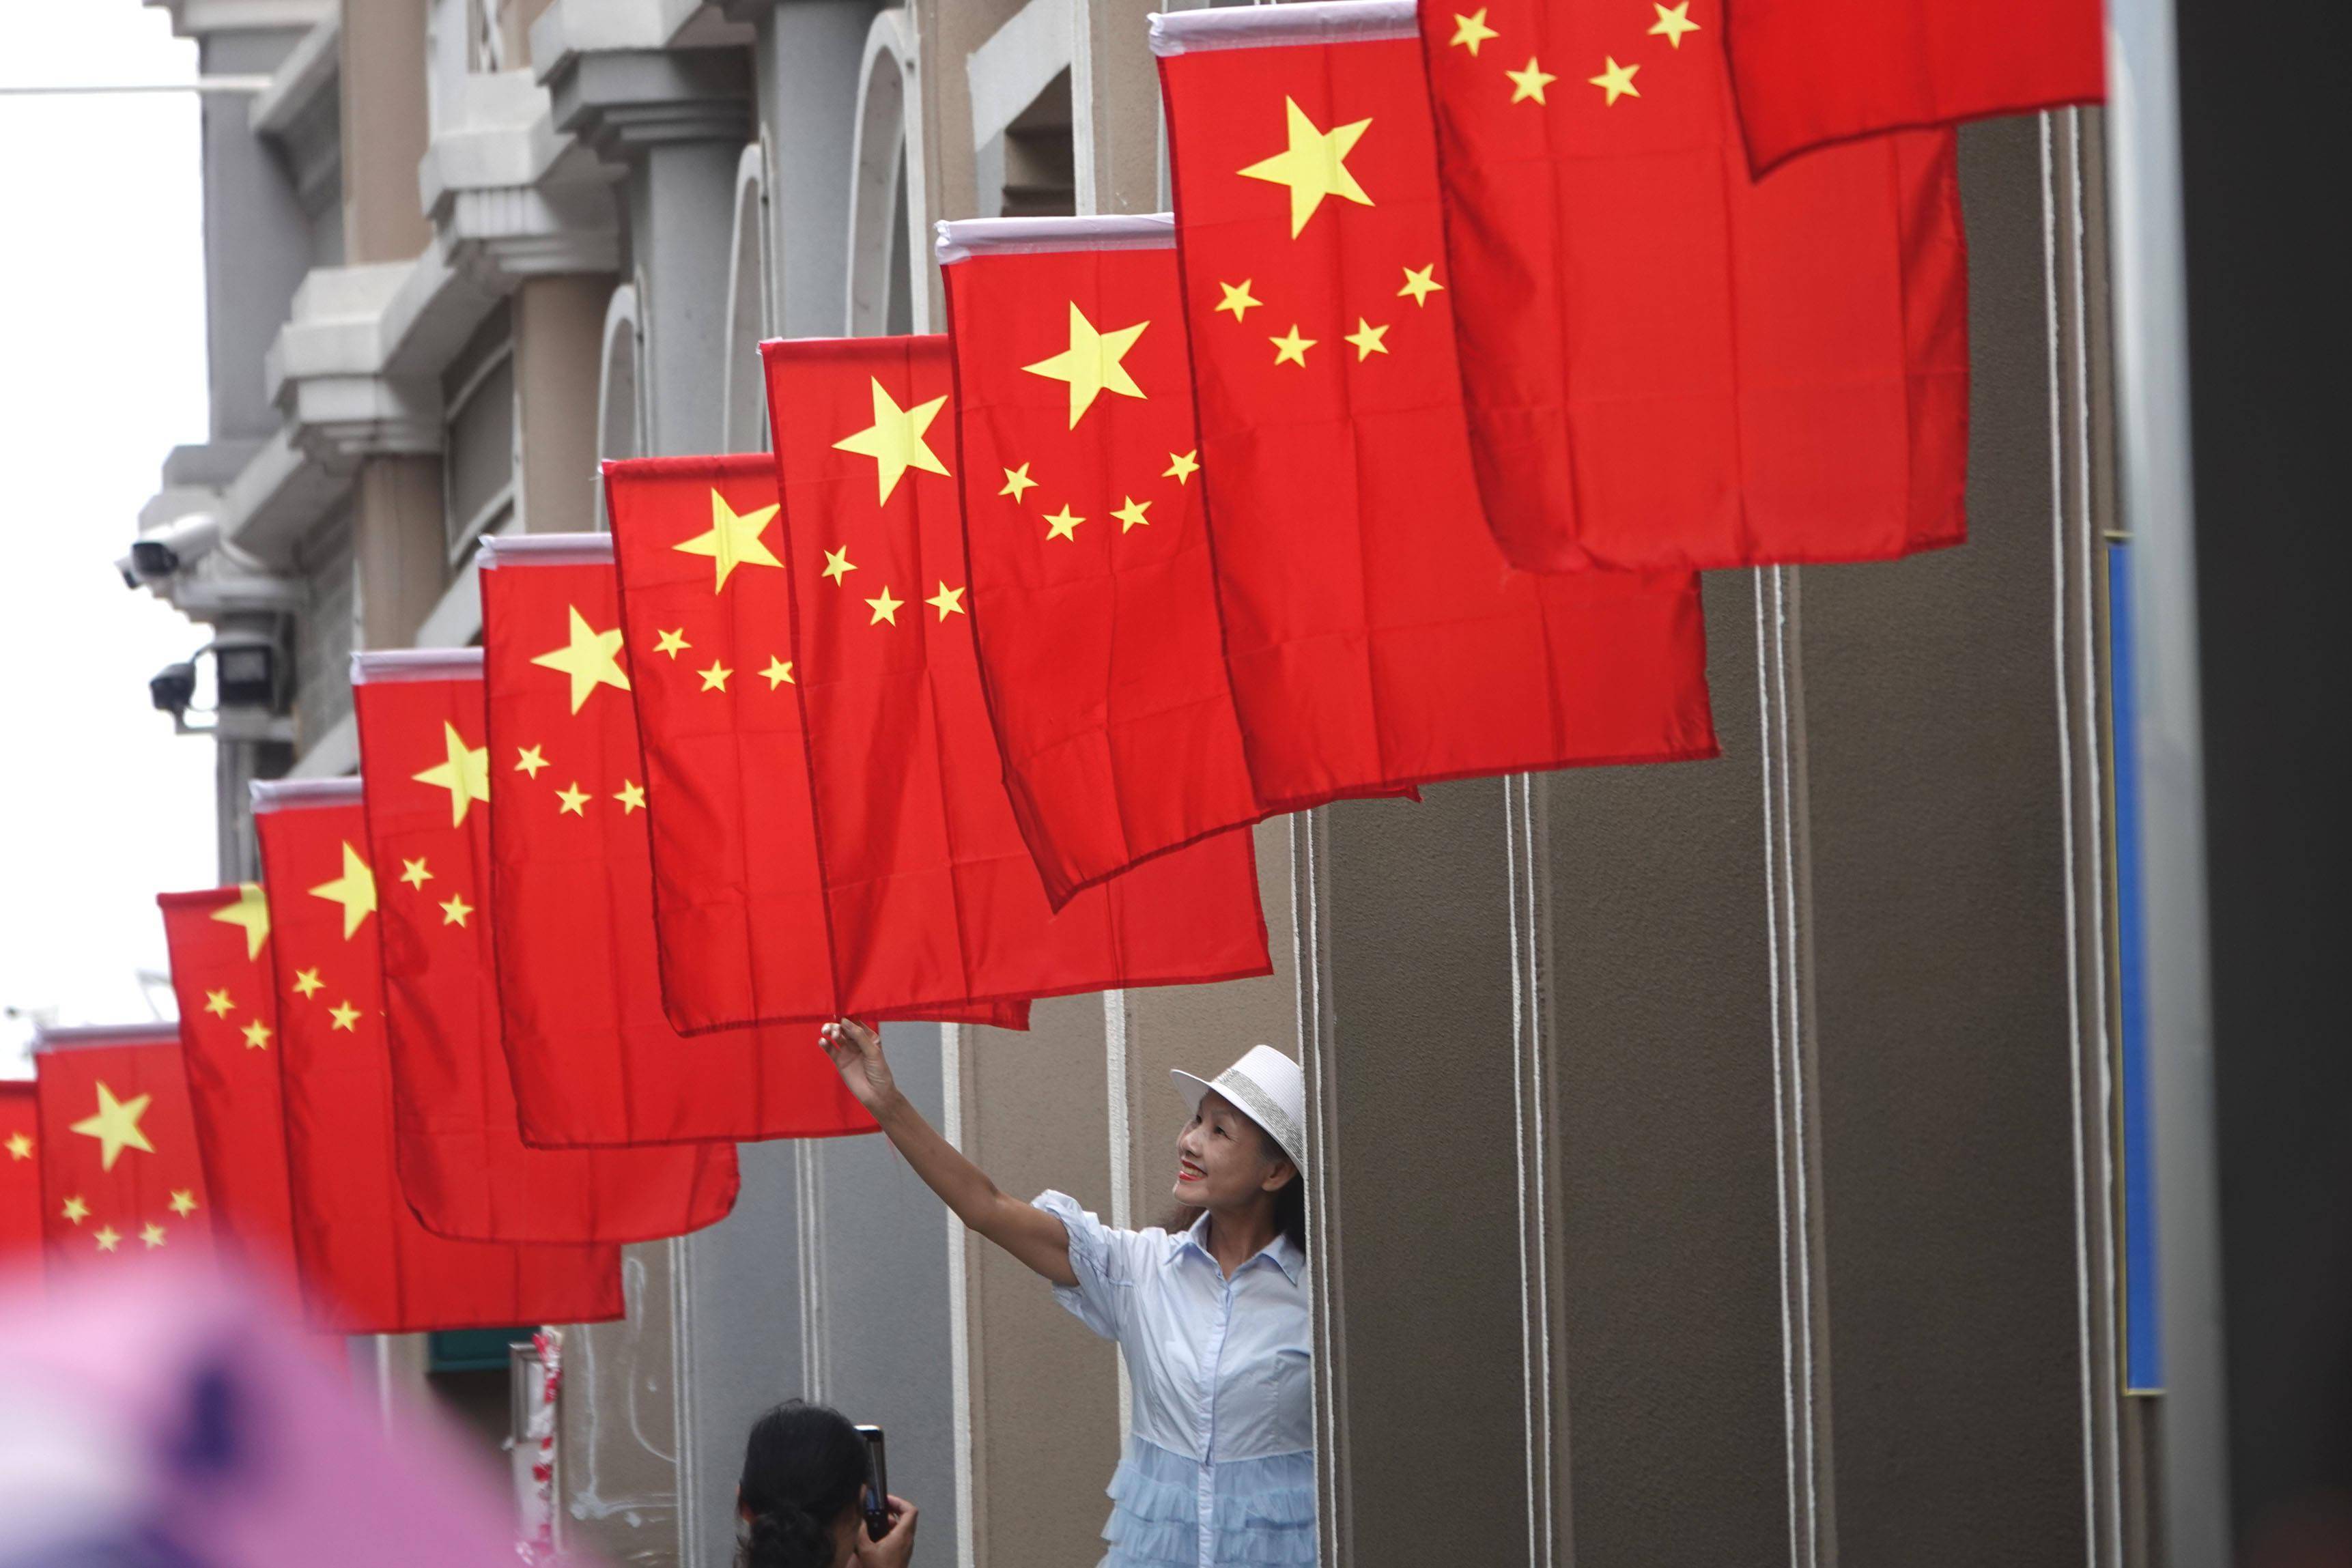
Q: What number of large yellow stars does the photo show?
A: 9